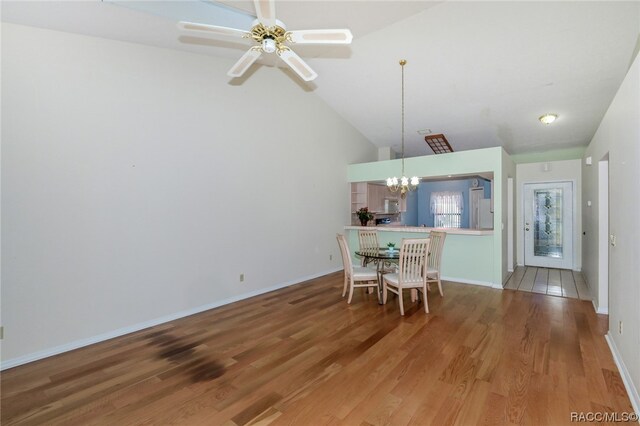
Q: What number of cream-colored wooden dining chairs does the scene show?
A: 4